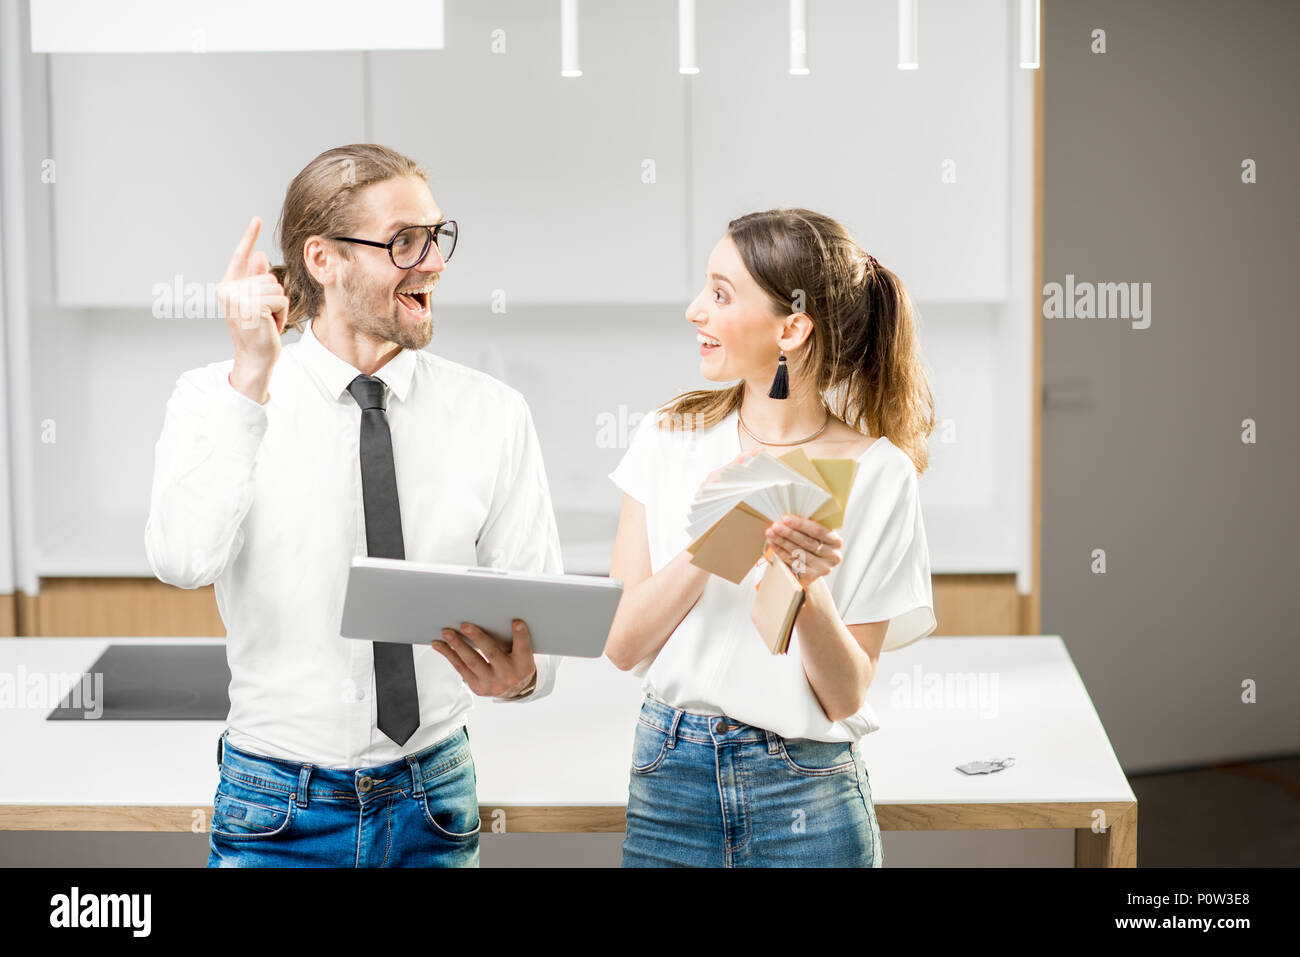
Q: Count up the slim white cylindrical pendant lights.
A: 5